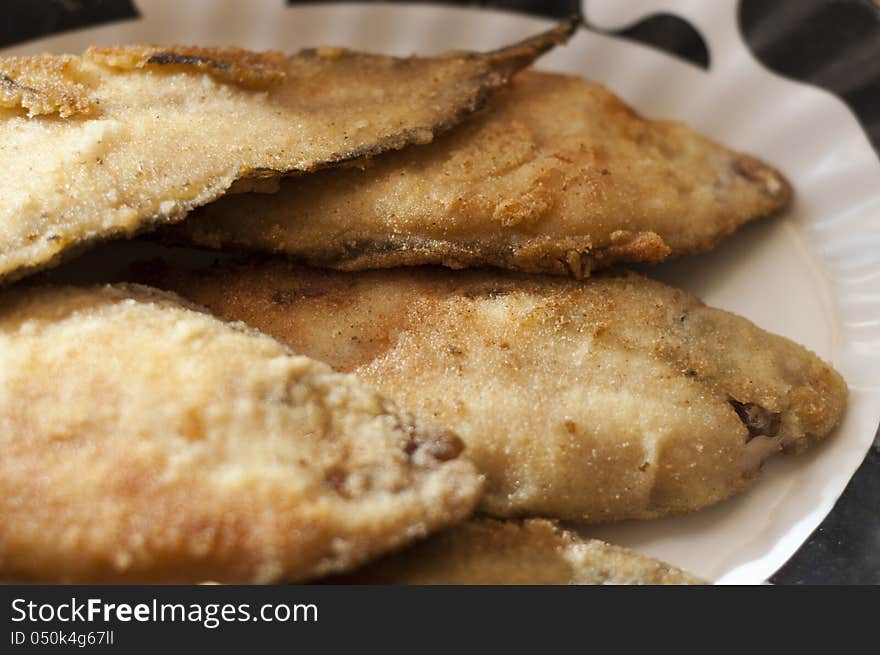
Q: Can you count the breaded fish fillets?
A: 5